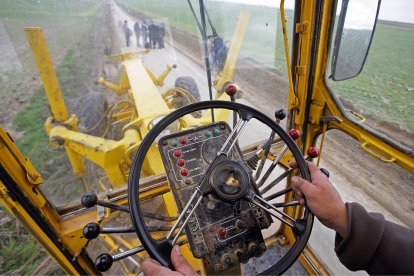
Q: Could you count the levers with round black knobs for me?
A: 5